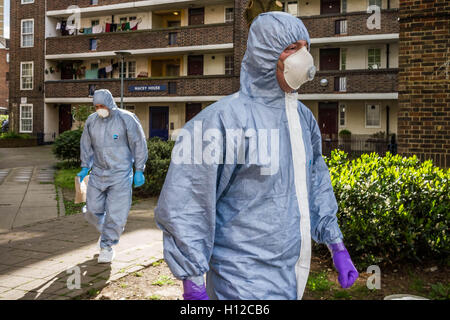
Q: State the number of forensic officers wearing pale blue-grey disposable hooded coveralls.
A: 2